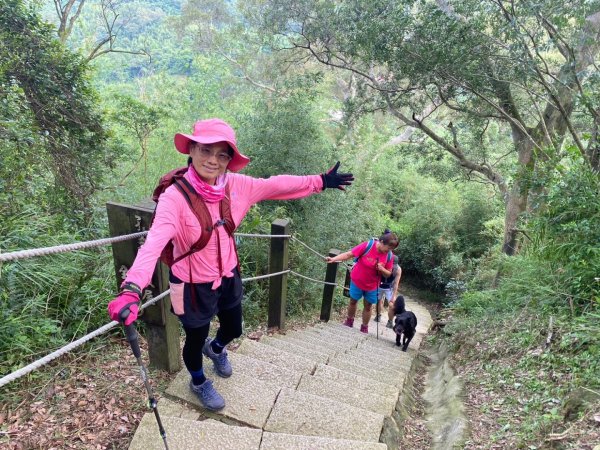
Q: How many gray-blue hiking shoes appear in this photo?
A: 2